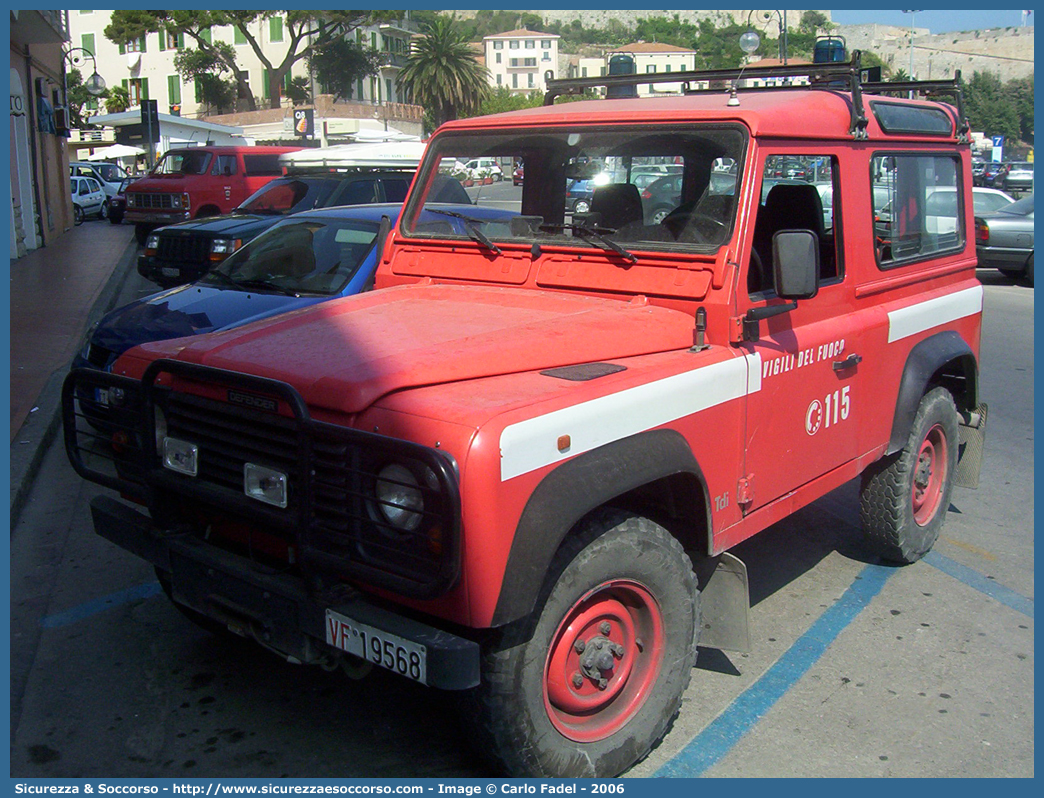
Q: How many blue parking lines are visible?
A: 3